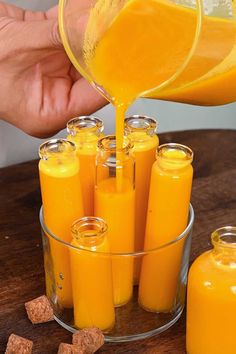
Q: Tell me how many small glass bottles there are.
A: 6